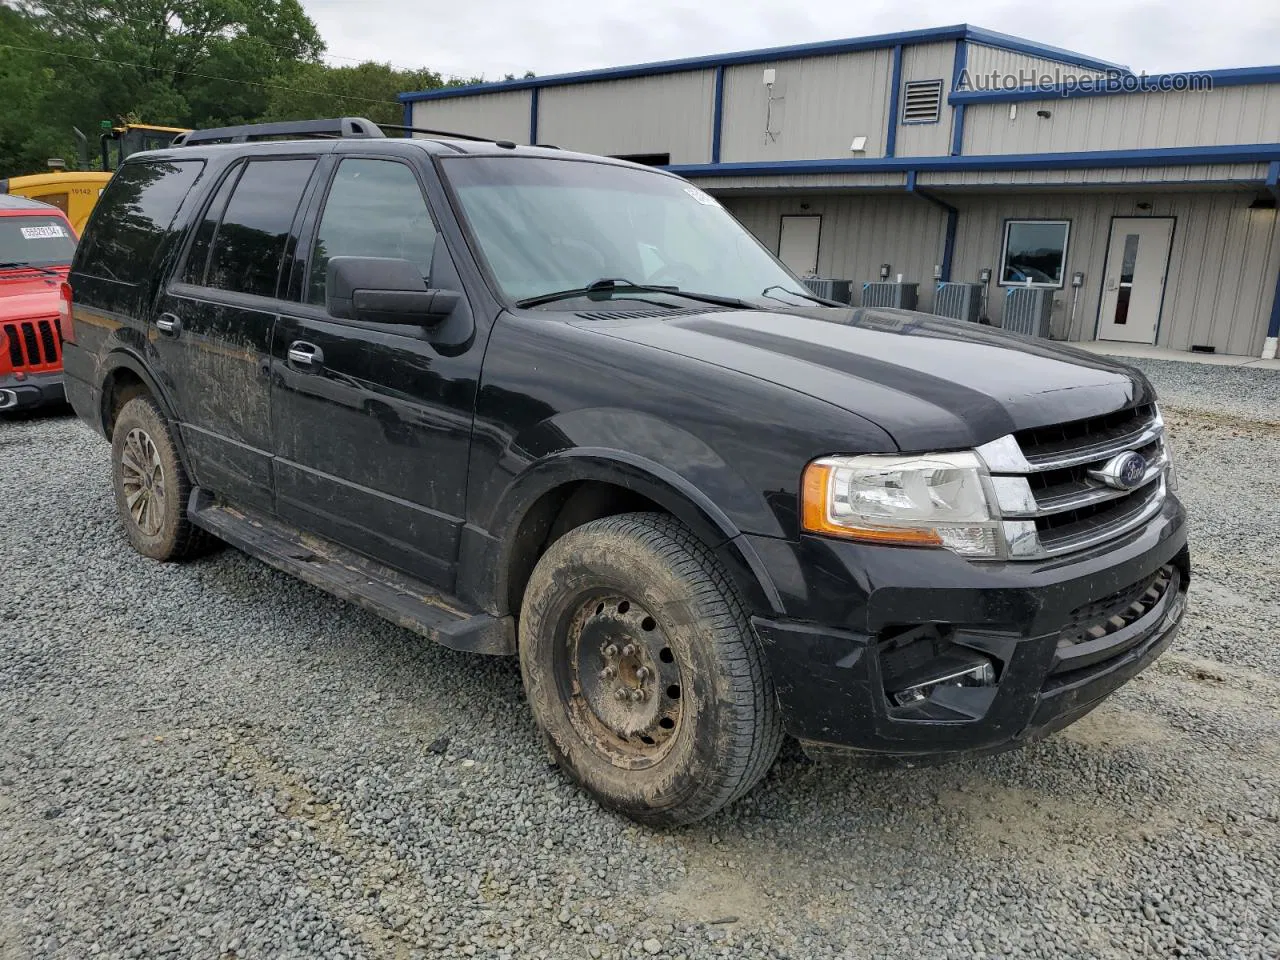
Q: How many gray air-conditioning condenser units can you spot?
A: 4